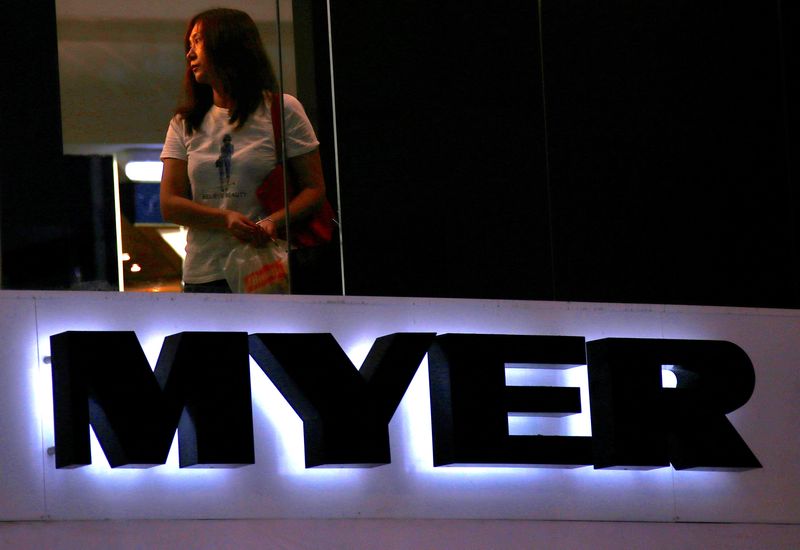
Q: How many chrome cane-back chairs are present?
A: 0